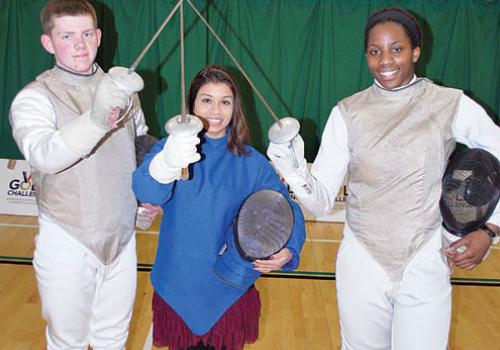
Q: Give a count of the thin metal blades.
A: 3